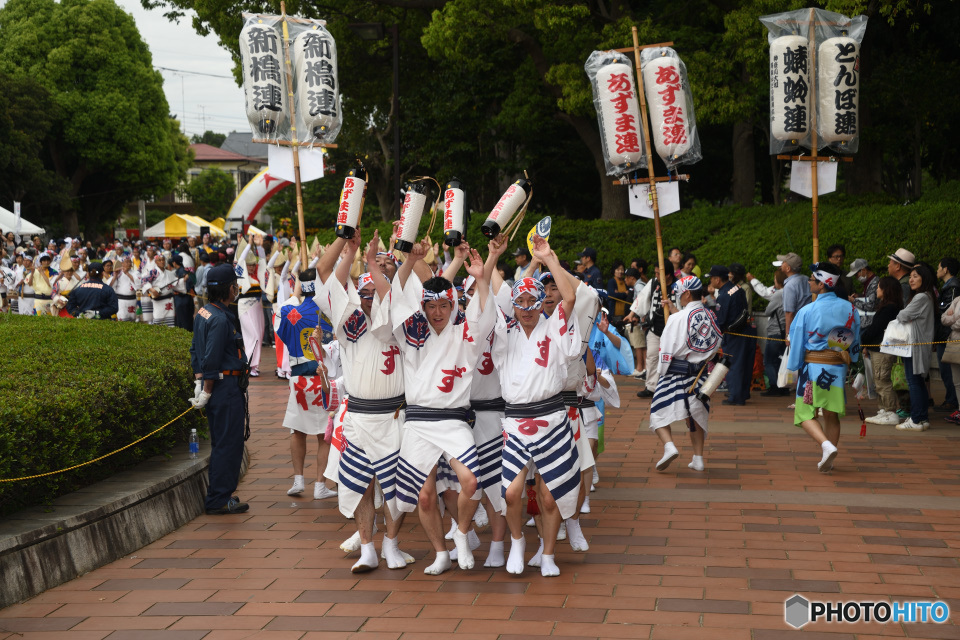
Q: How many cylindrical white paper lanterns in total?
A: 11